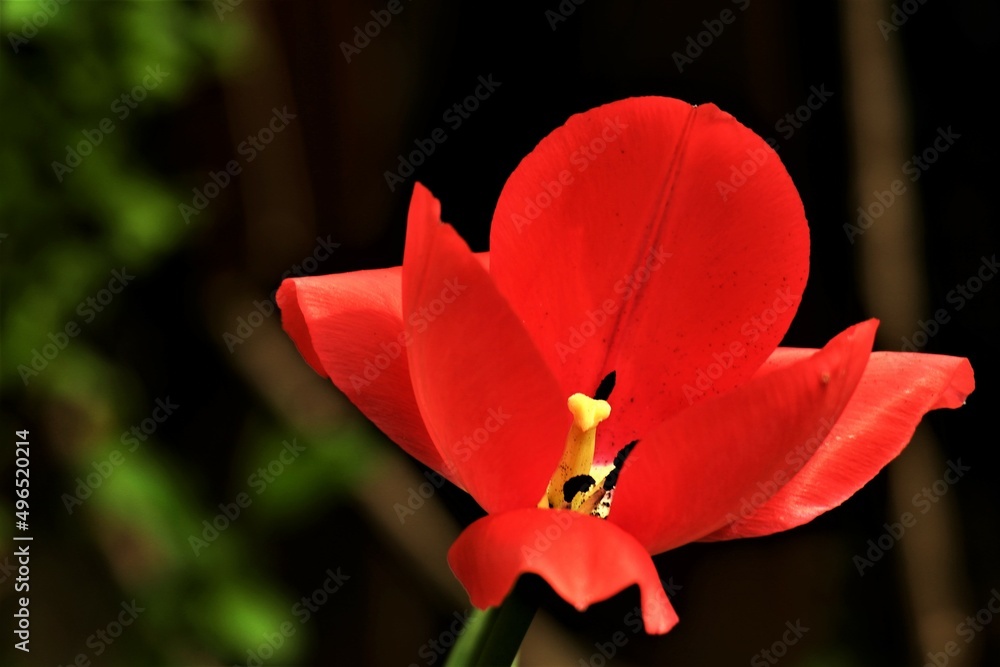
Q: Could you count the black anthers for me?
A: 3